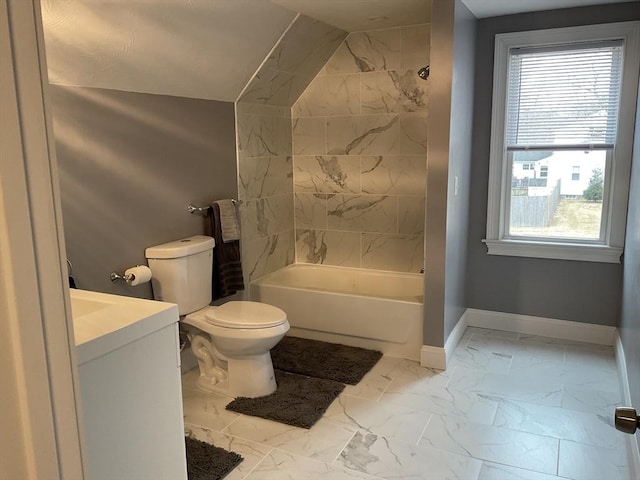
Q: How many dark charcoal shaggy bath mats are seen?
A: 3